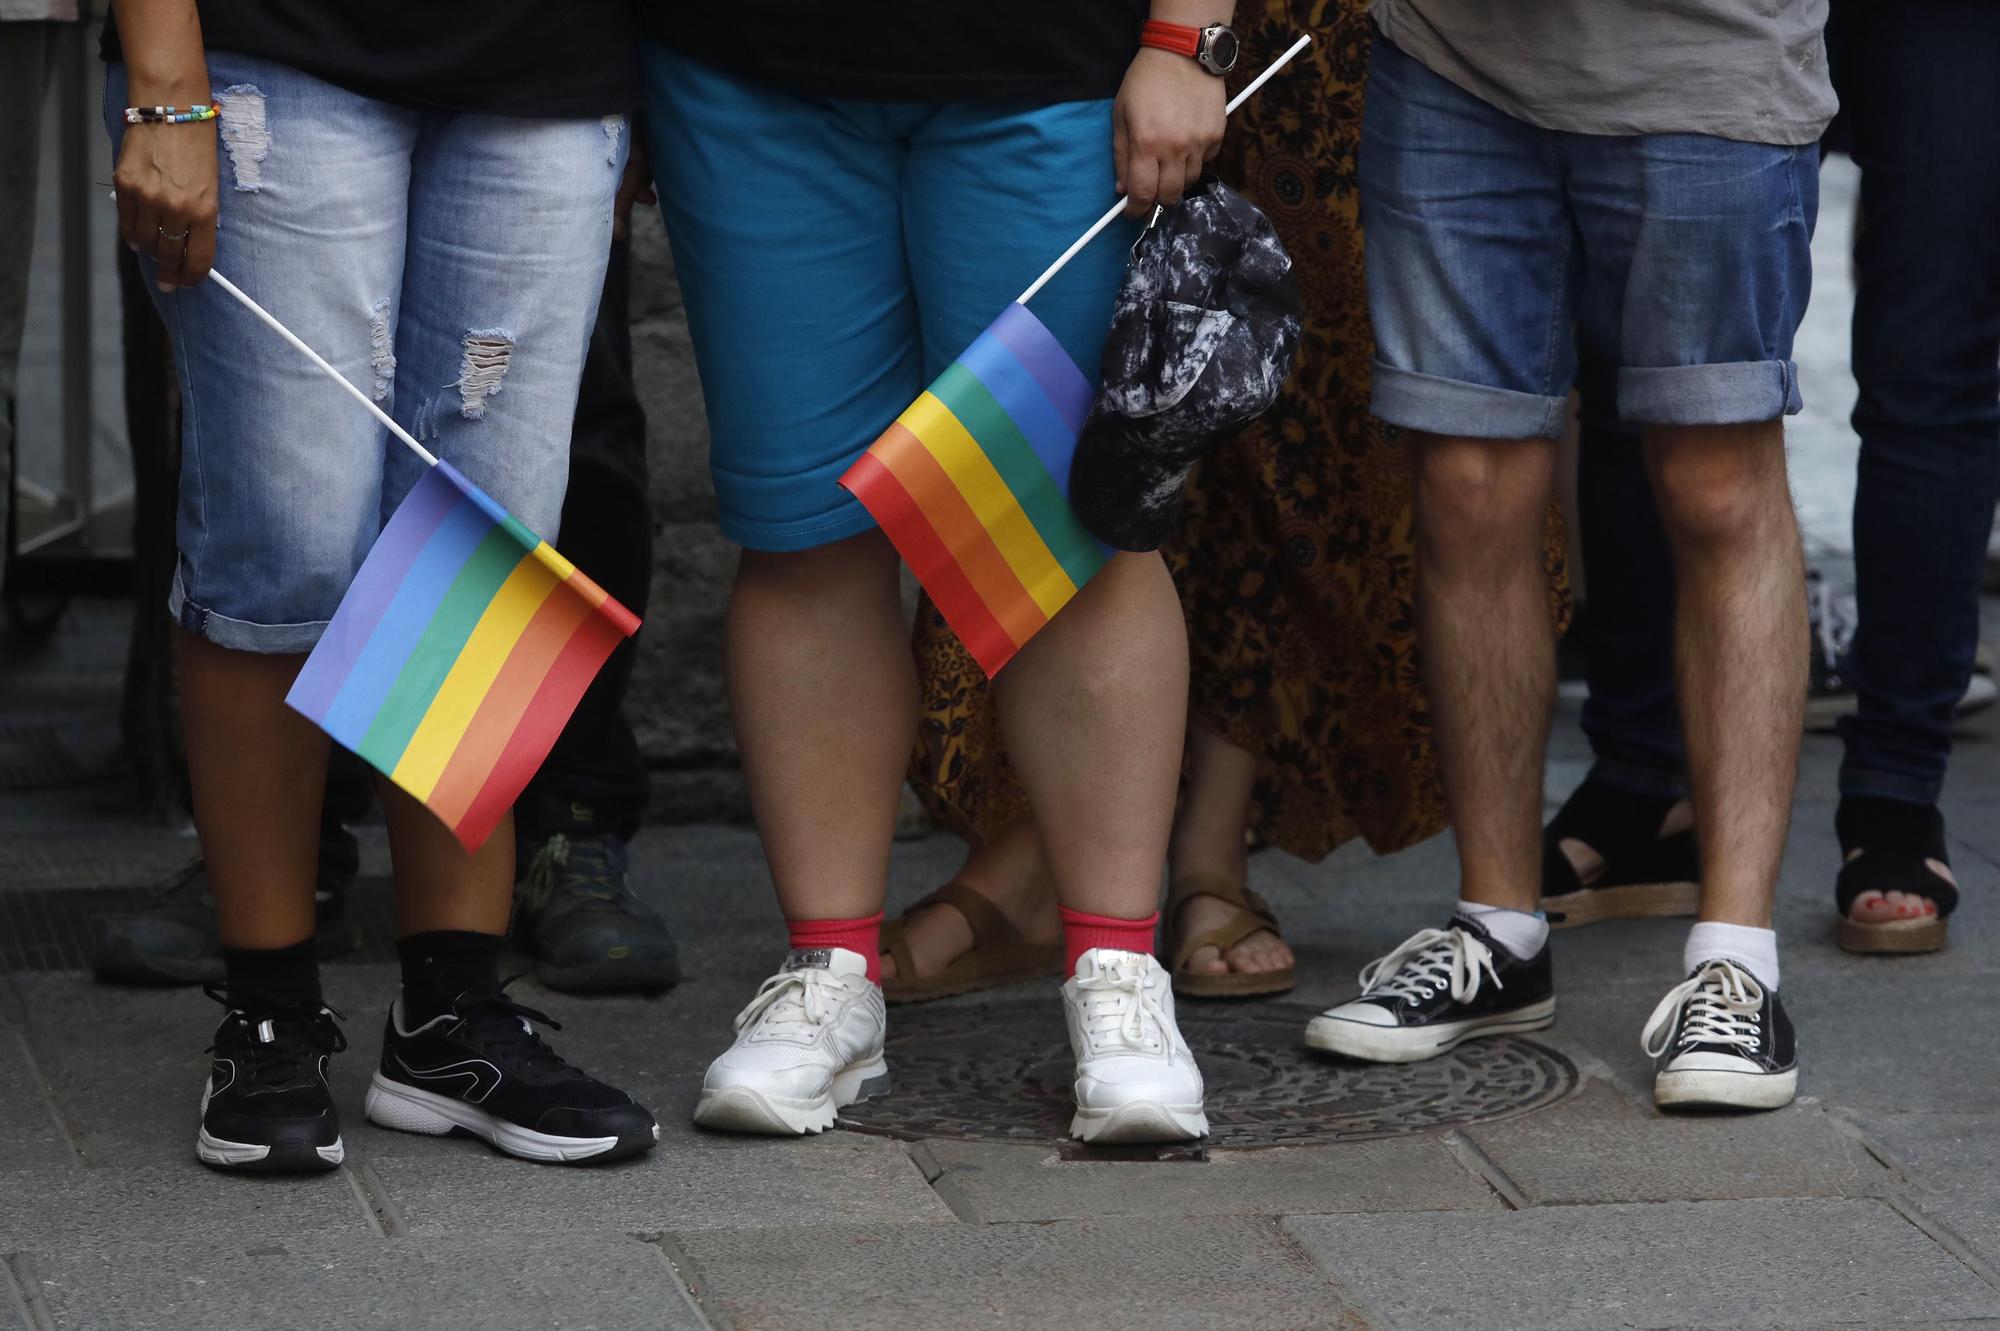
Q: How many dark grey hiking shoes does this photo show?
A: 2